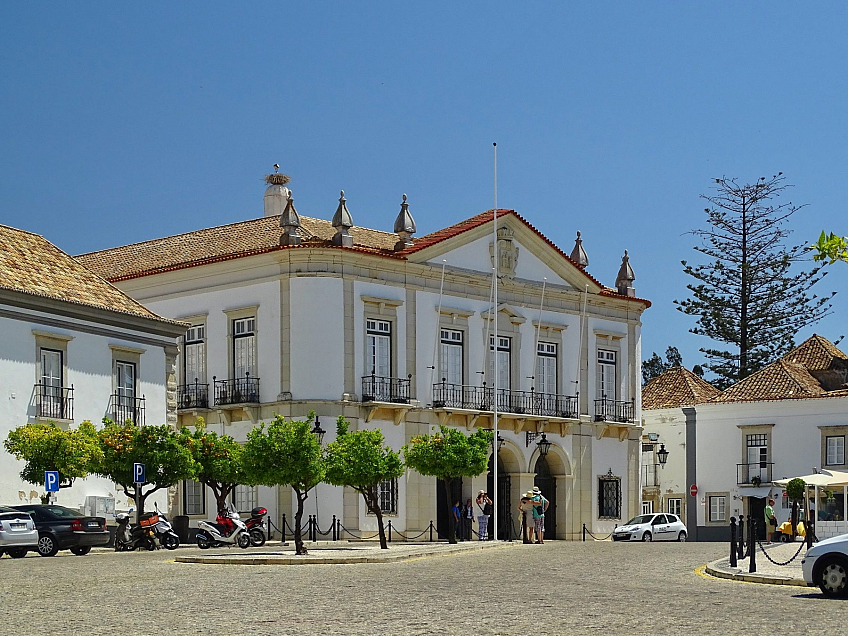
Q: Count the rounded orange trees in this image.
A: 6